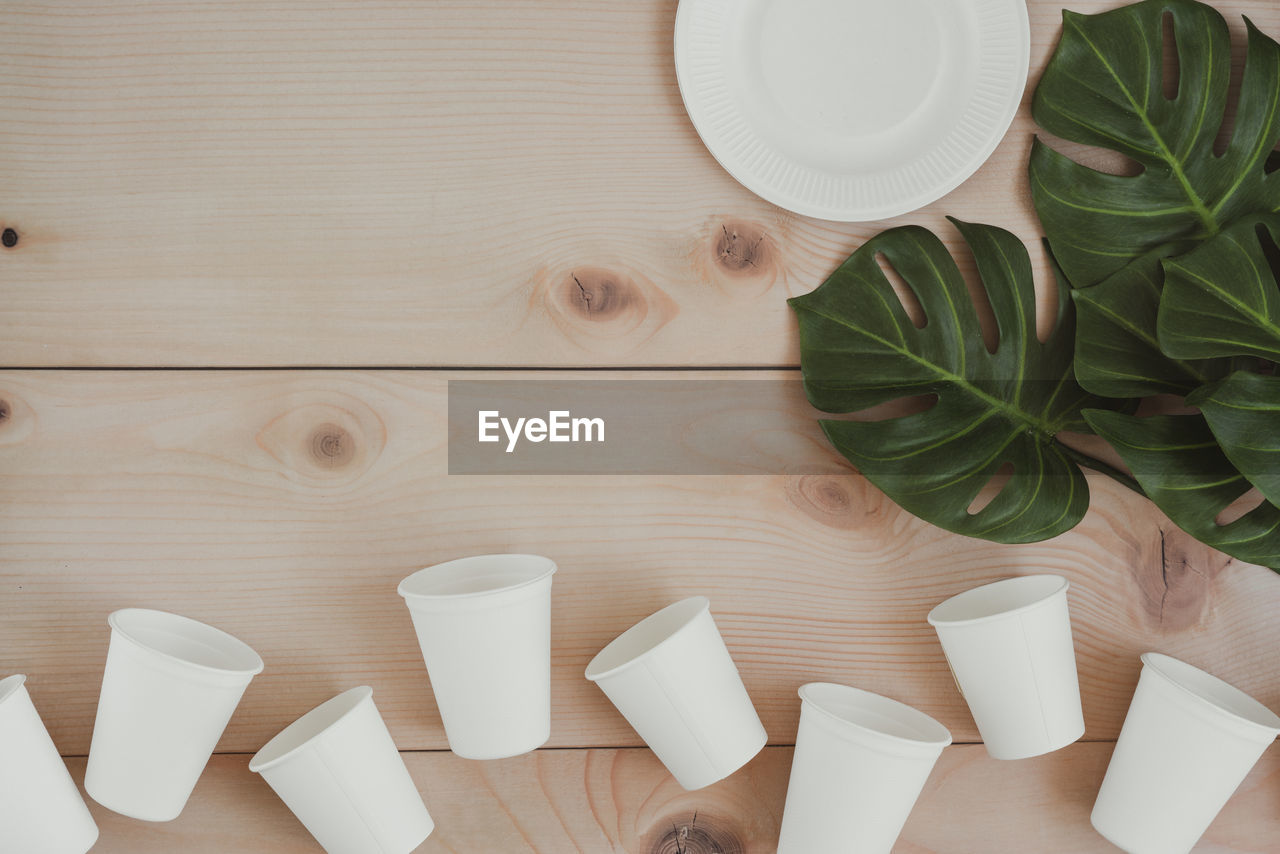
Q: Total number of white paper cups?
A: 8